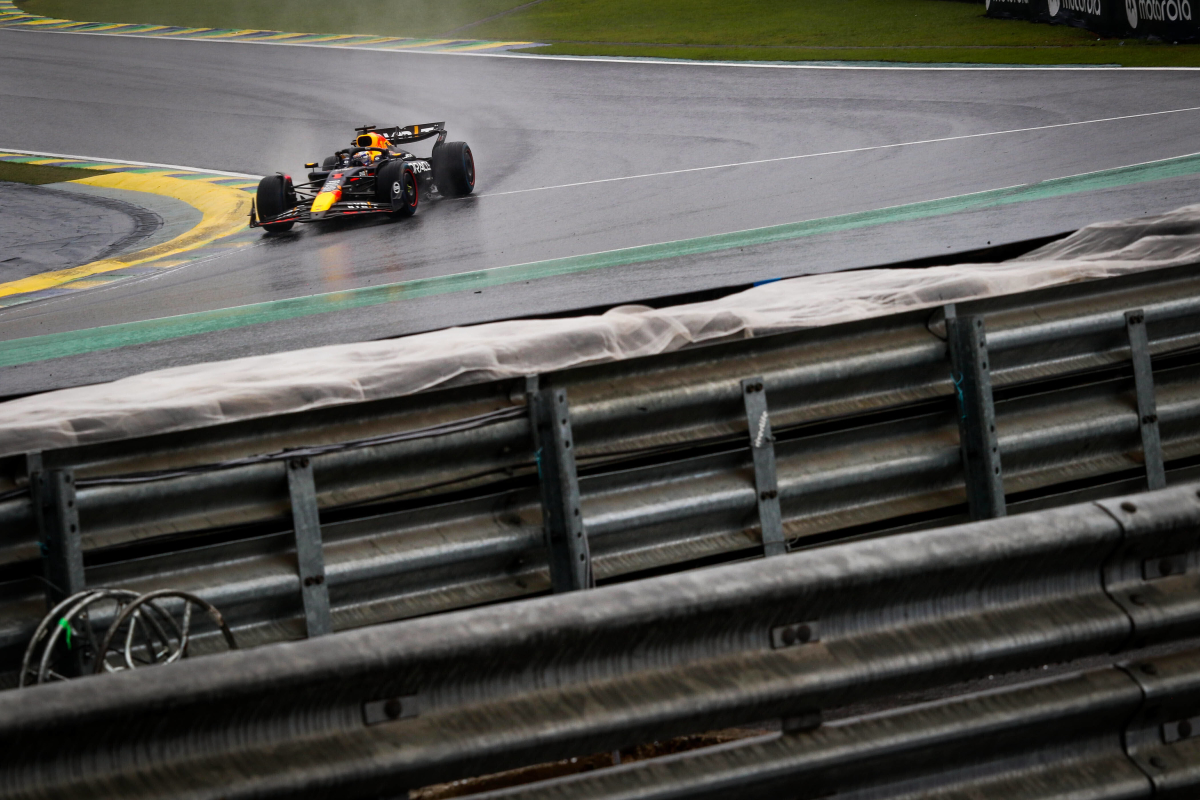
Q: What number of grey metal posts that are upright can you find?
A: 6